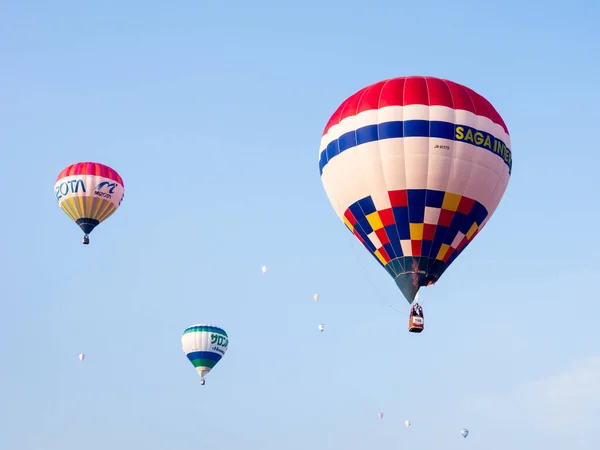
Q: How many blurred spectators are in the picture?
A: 0